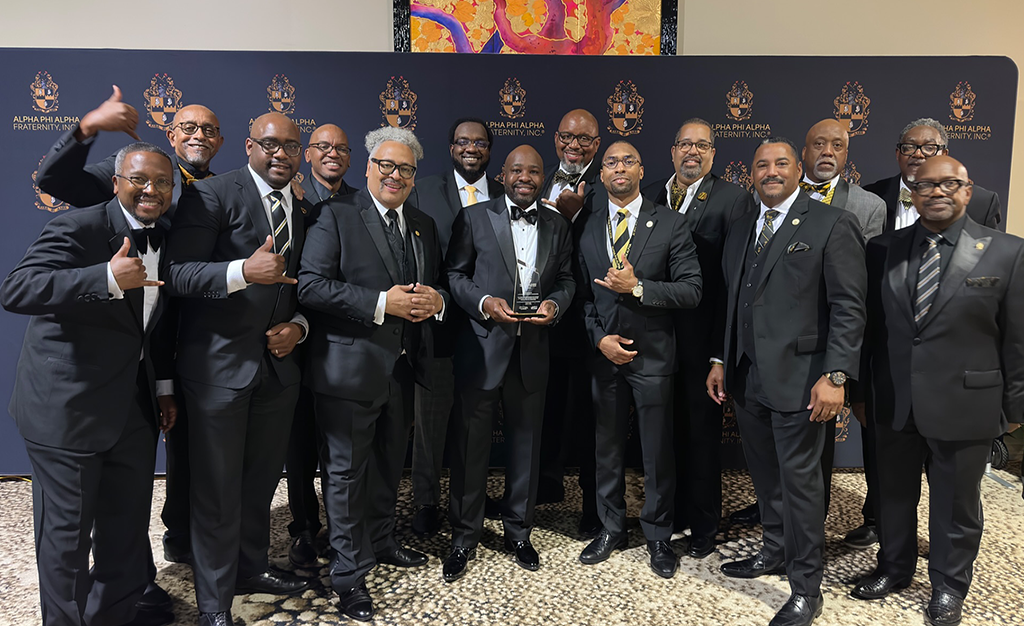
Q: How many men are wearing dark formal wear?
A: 13